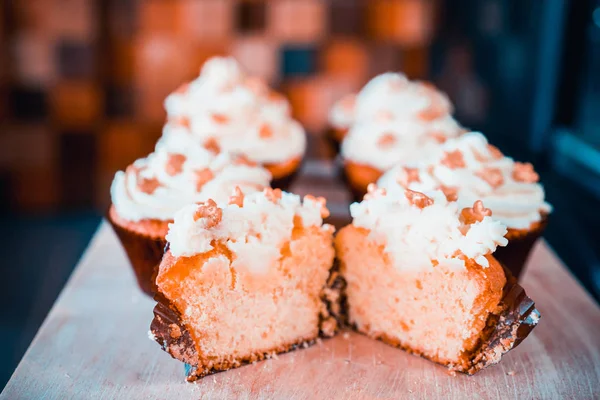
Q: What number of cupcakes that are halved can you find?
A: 1